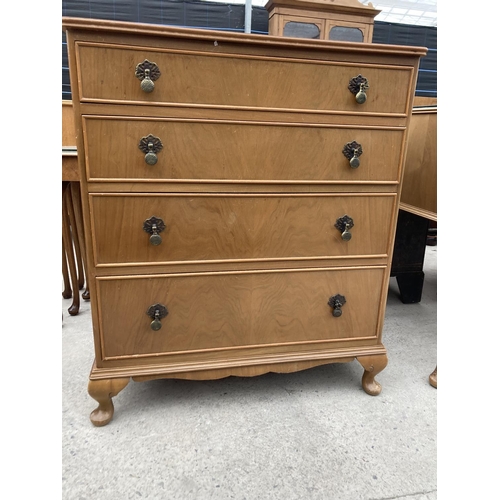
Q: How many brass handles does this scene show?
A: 8